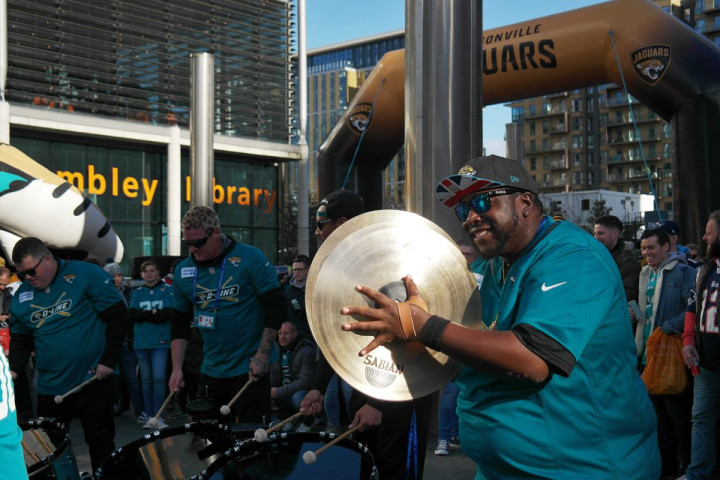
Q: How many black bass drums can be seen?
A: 3